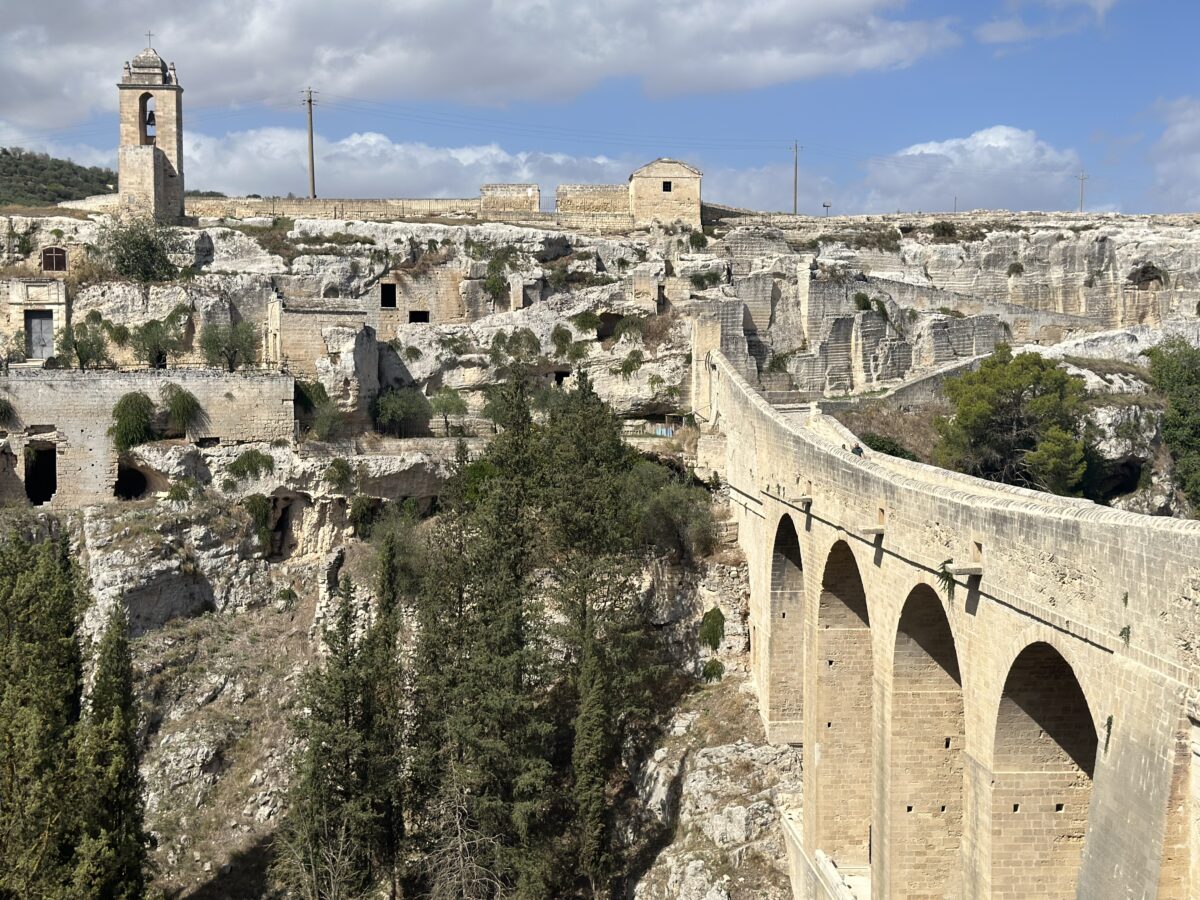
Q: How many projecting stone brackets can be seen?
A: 3